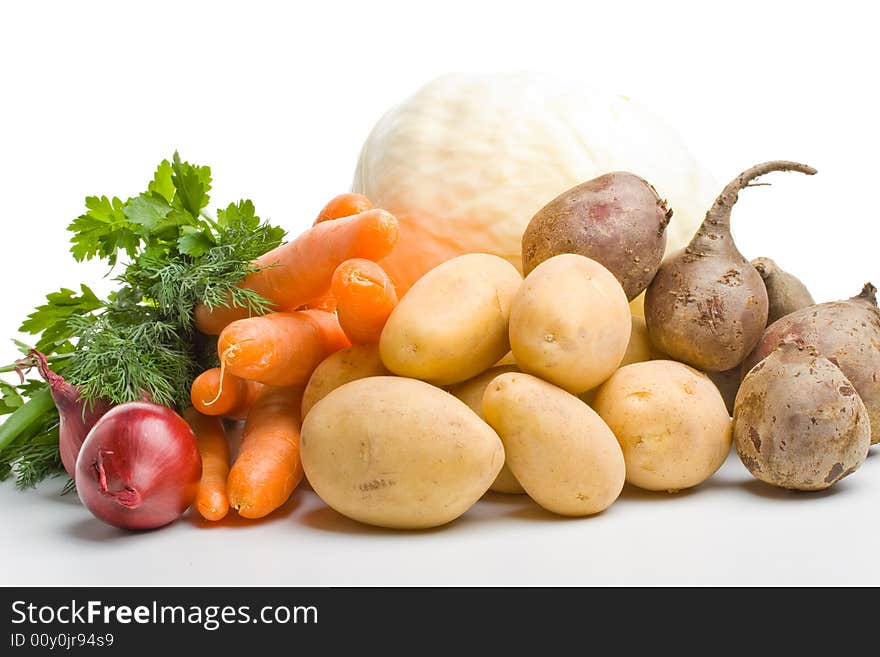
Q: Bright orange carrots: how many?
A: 7